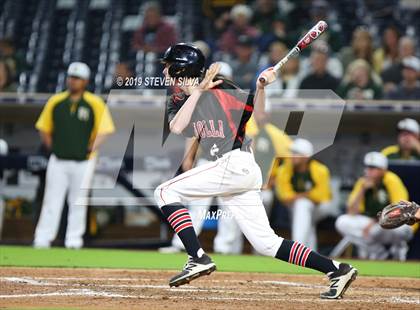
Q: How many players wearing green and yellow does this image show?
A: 5